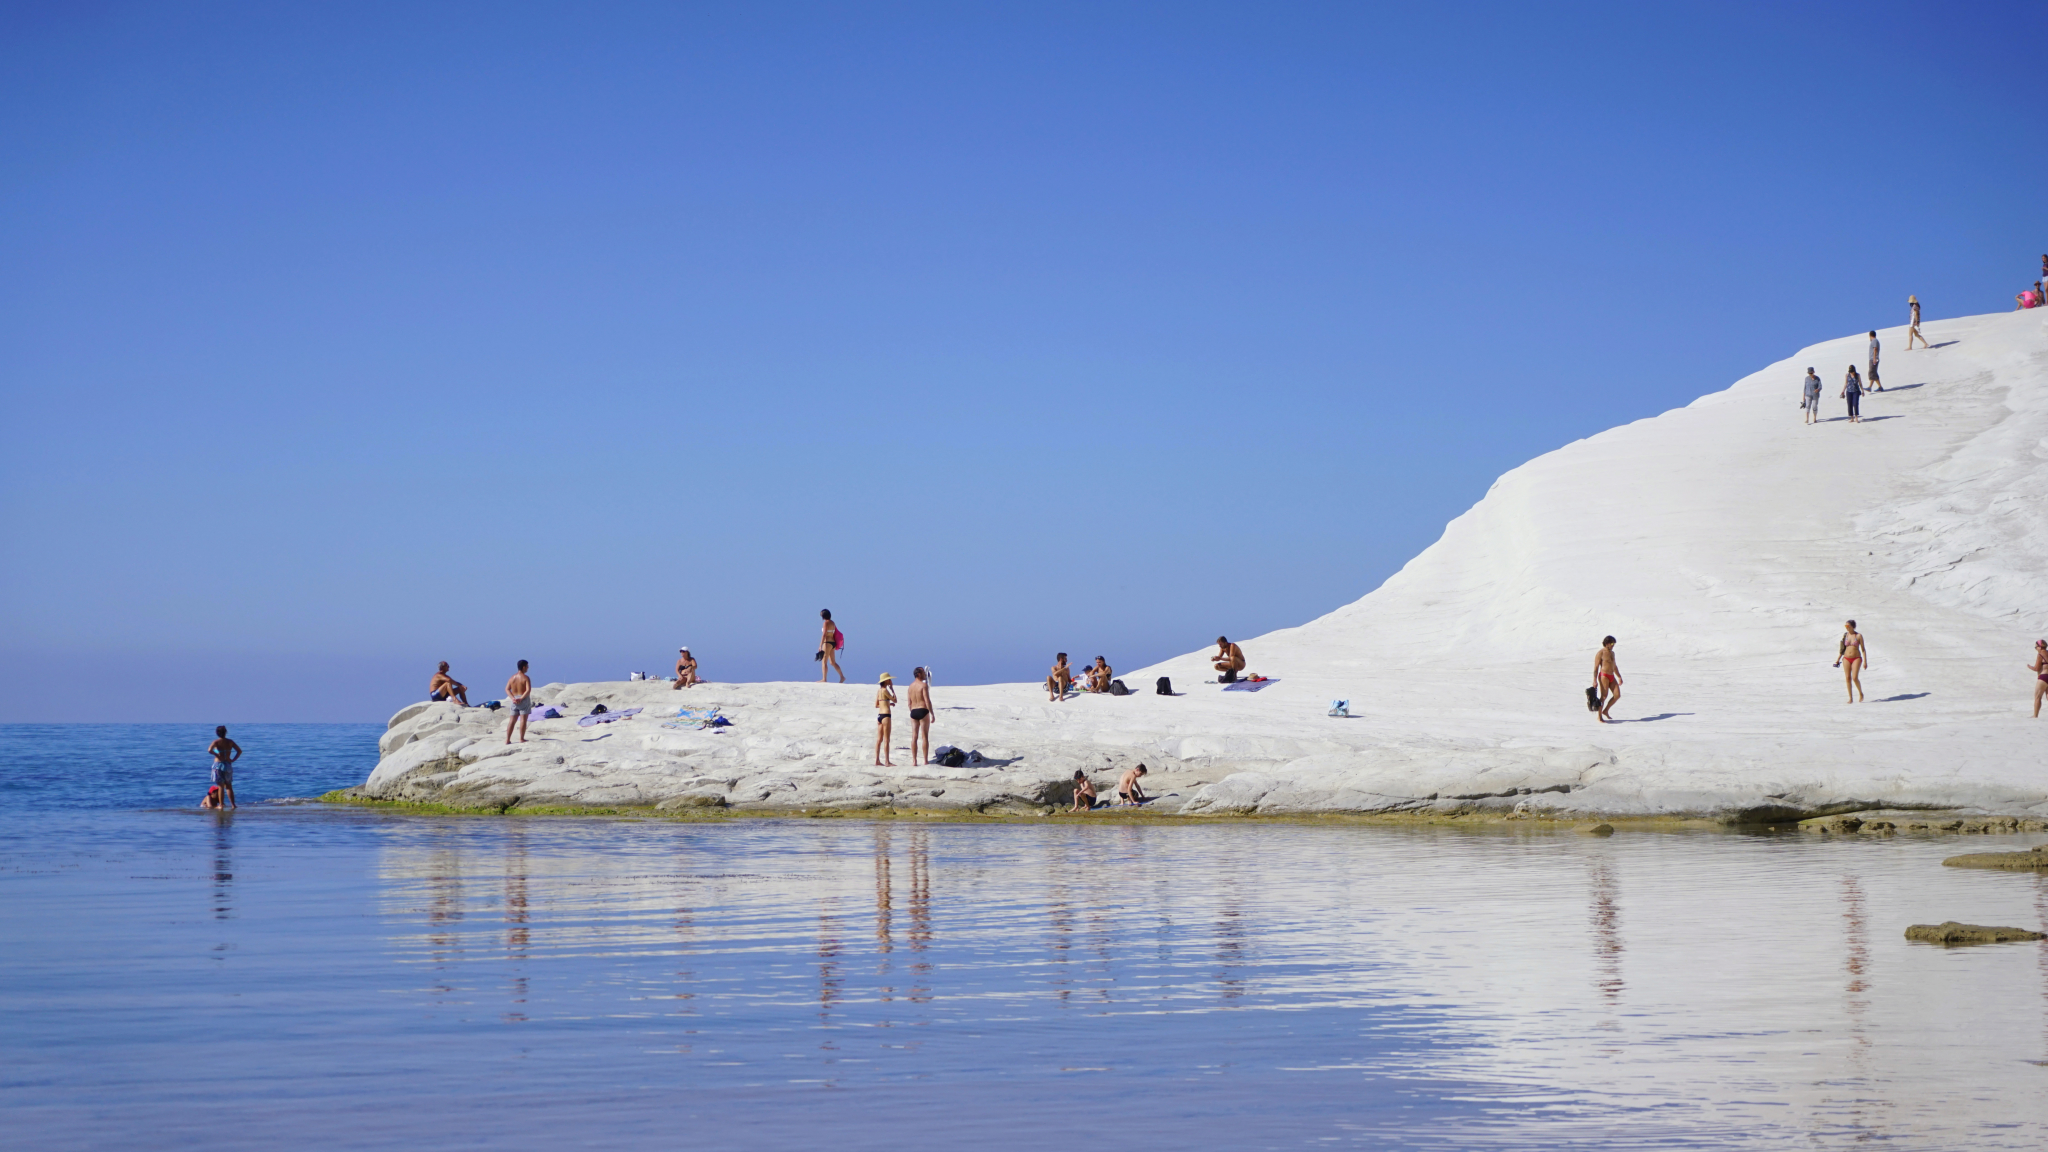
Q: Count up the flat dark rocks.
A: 2